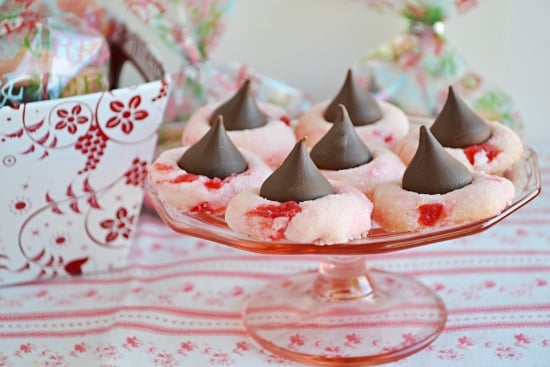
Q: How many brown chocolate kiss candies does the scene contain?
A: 7